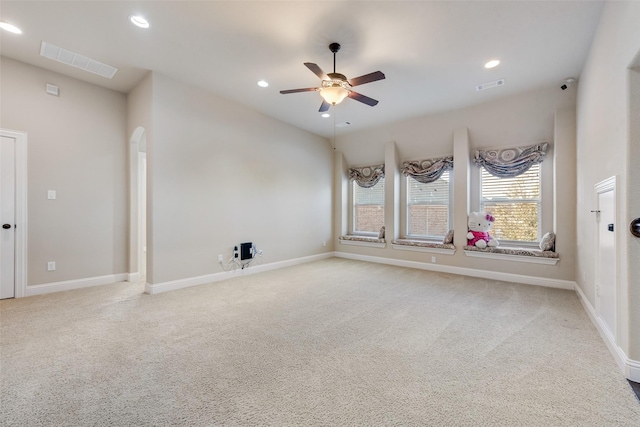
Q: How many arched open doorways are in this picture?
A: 1